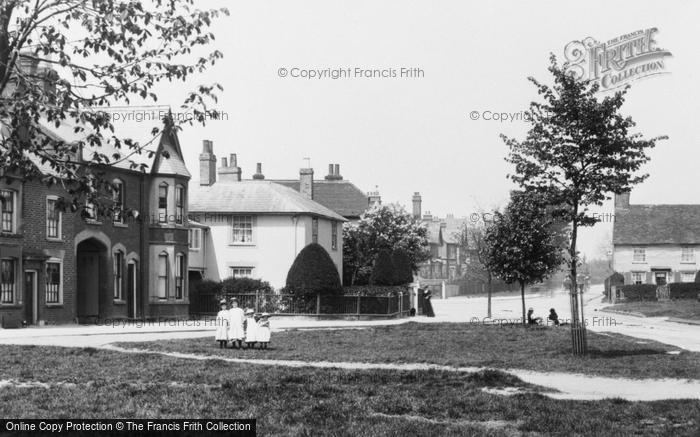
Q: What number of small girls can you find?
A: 4